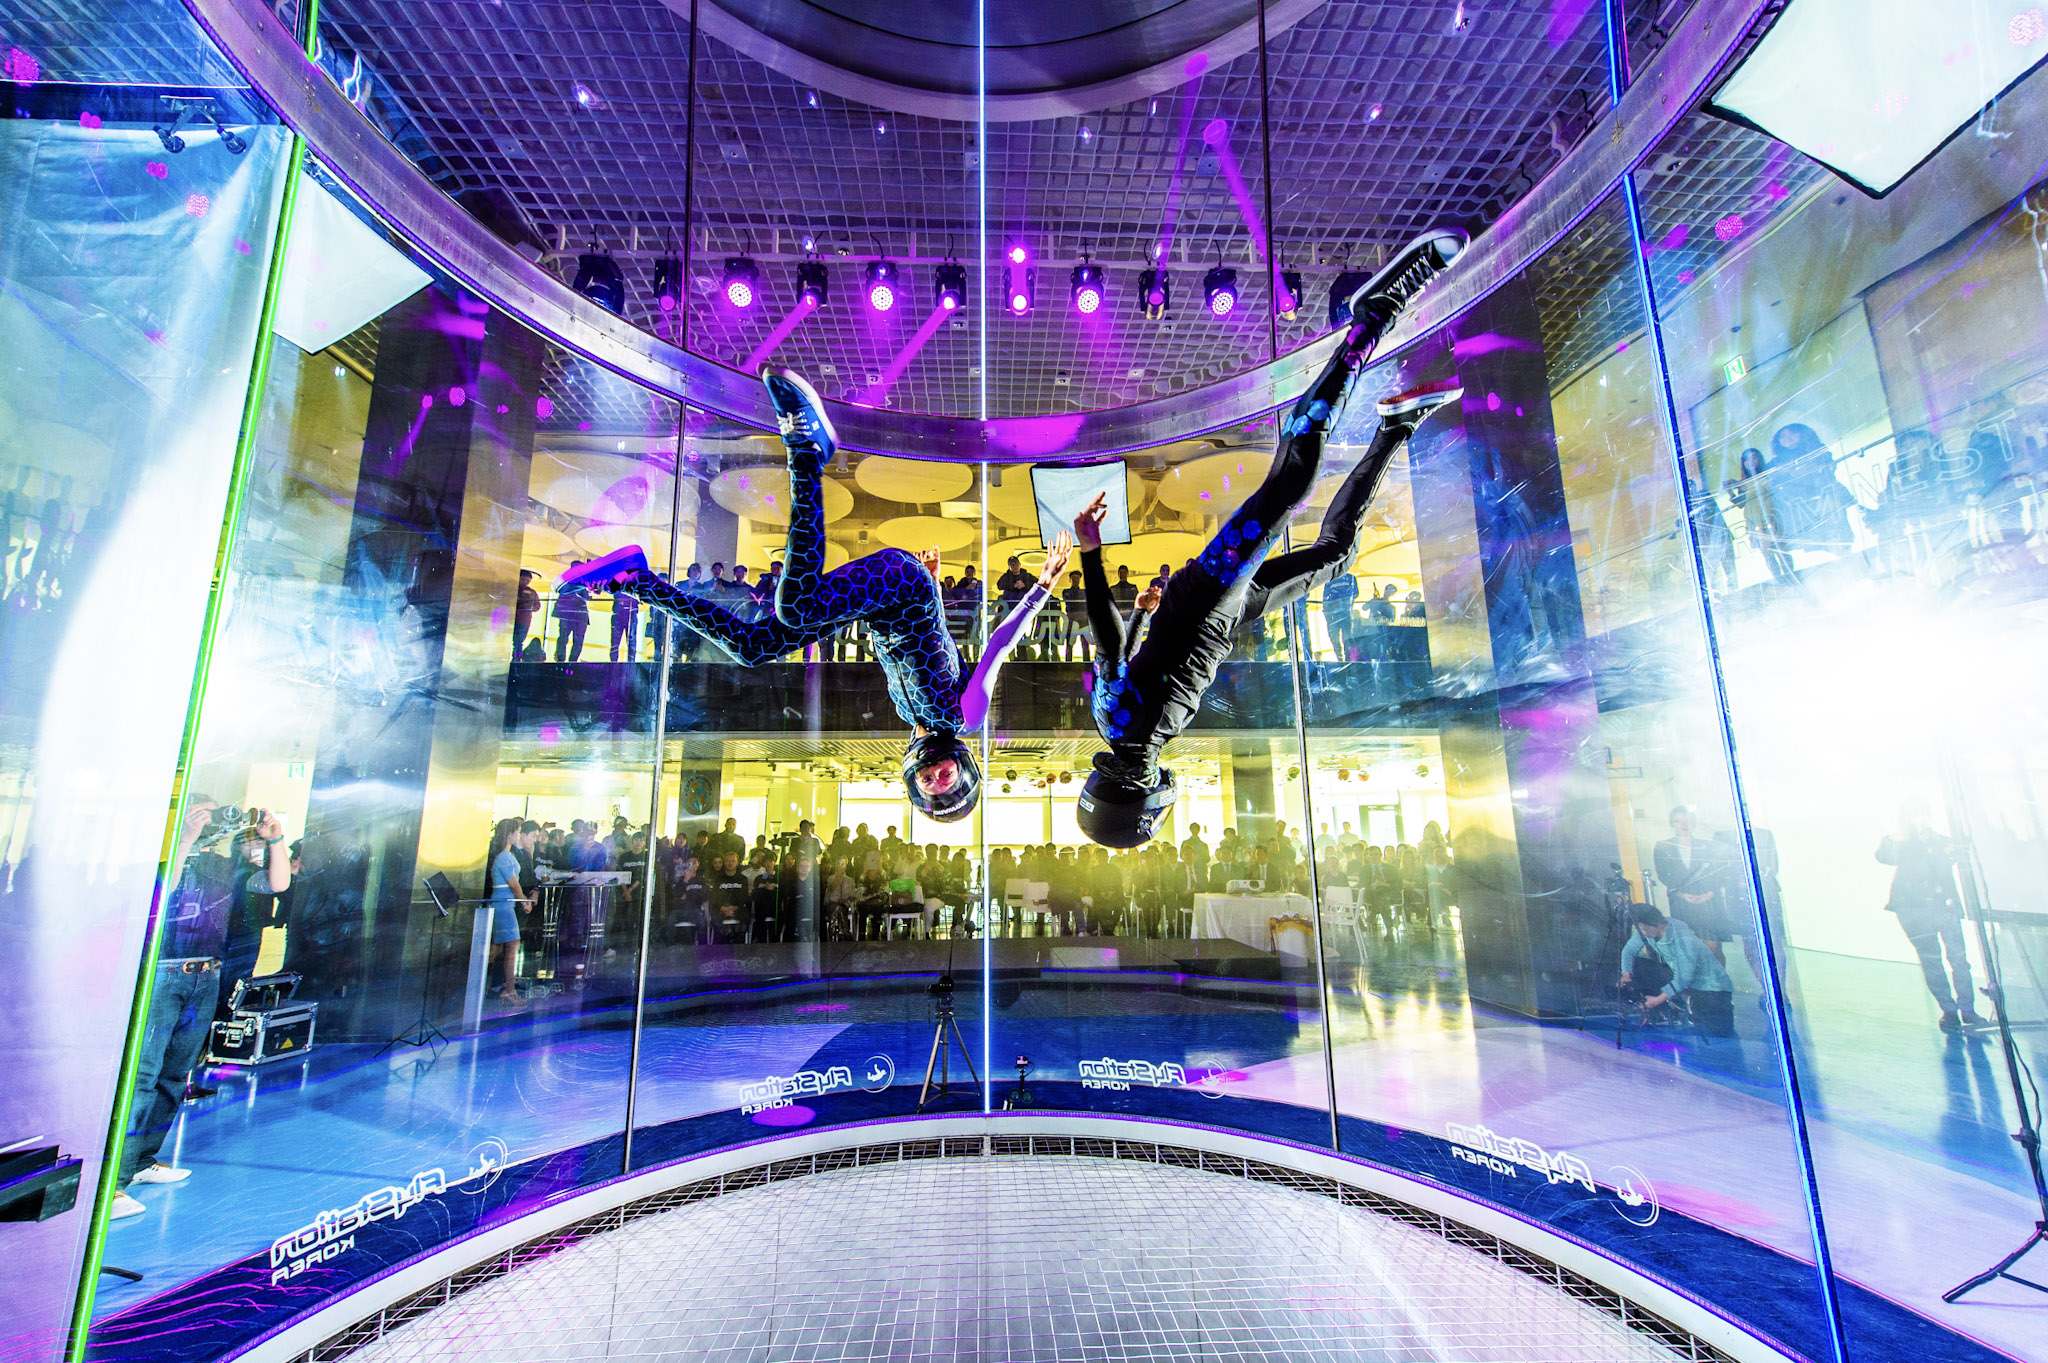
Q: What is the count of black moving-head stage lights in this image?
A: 12